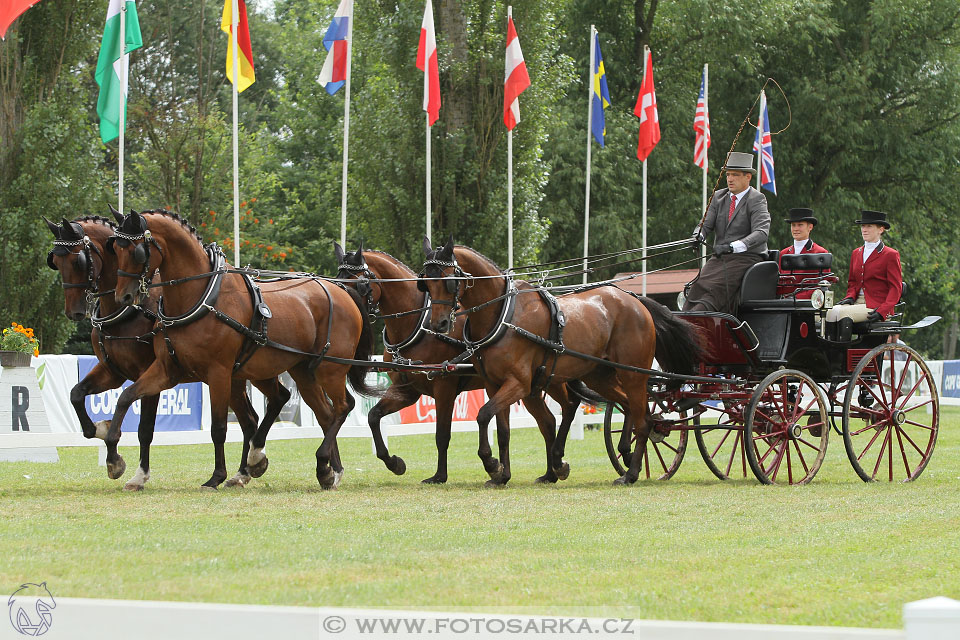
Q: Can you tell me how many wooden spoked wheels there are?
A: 4